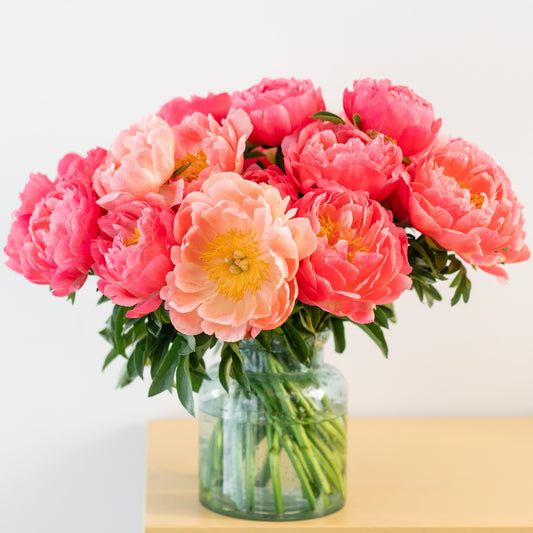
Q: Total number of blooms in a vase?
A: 12